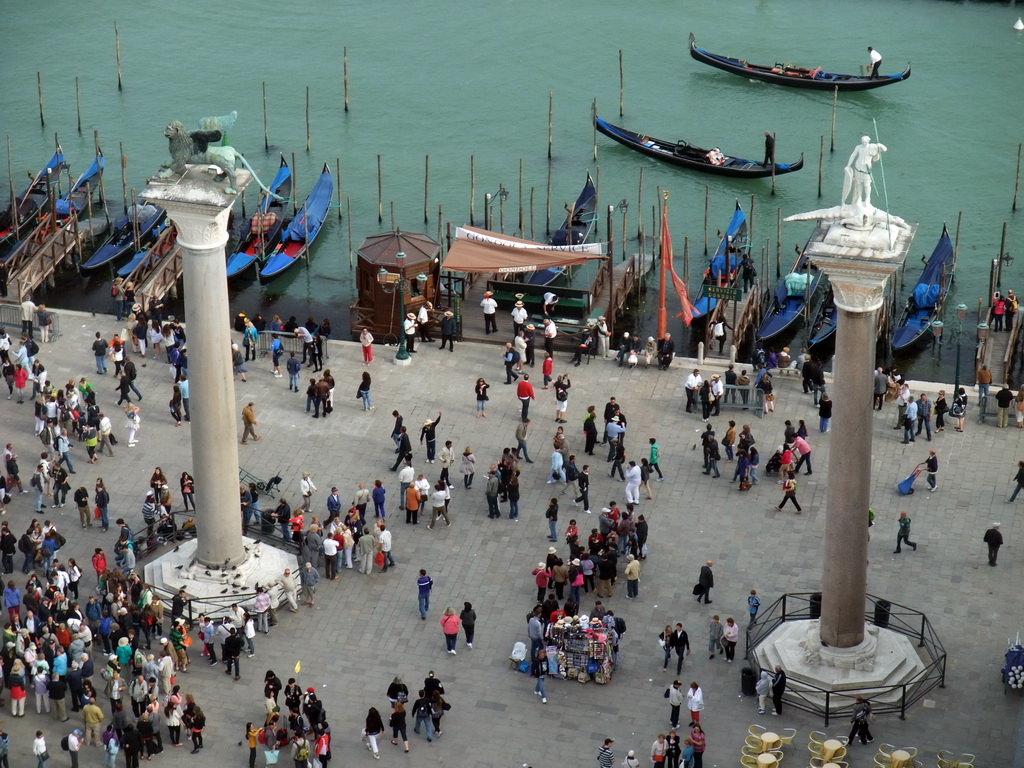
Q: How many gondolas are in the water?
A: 13